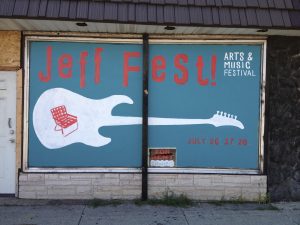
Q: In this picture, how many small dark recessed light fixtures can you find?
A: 3